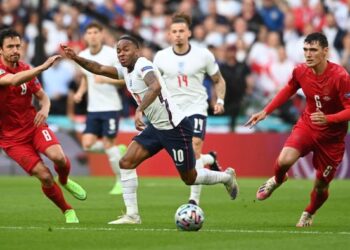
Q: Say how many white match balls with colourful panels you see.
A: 1